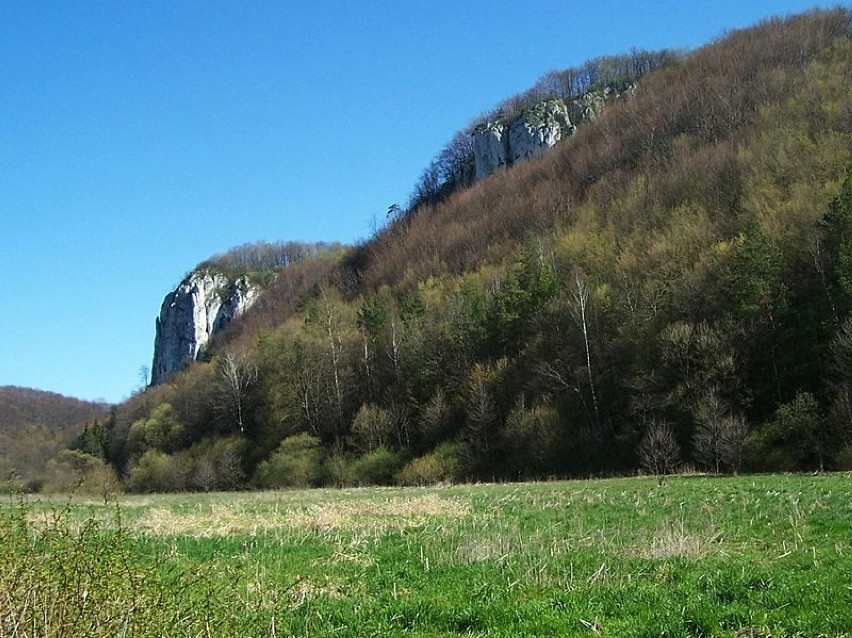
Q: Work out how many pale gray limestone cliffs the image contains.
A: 2